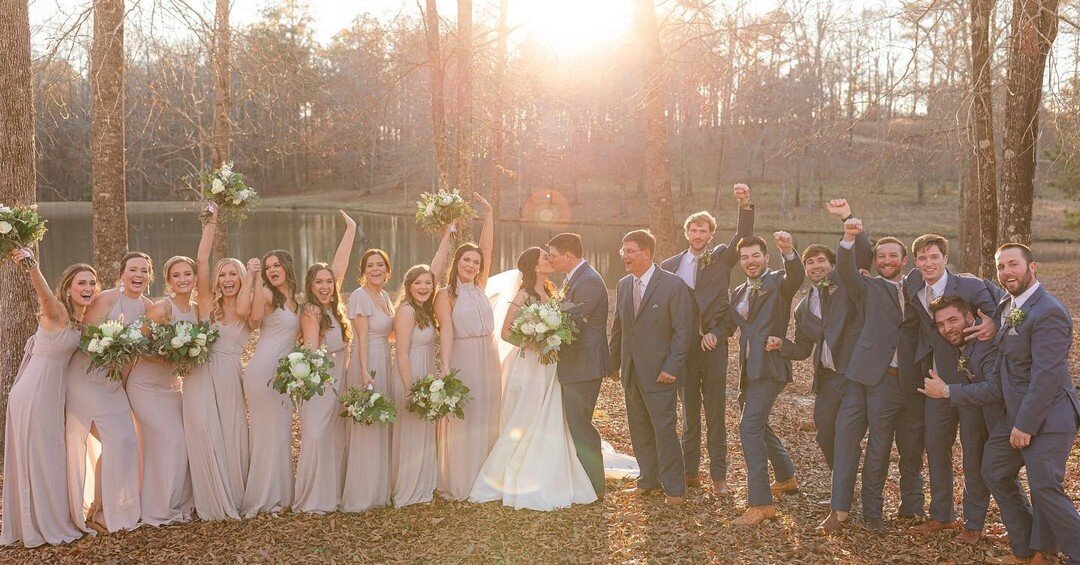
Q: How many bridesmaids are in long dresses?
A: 9